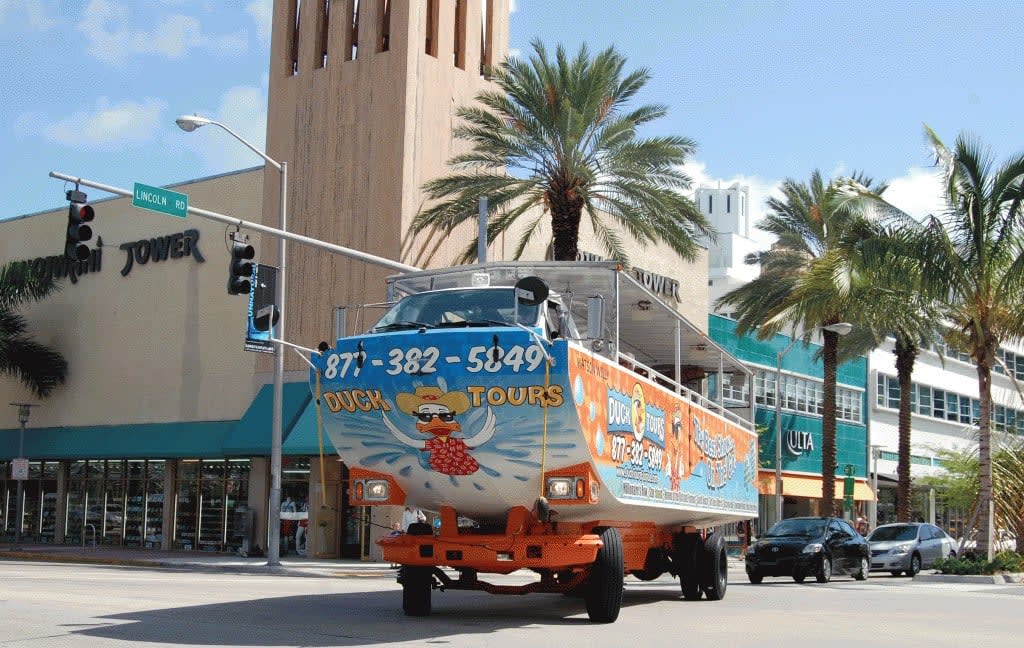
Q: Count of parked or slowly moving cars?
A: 2